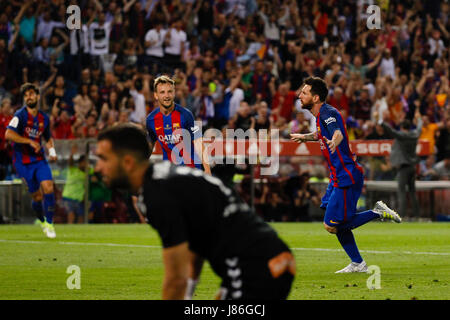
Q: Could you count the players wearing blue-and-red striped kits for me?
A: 3